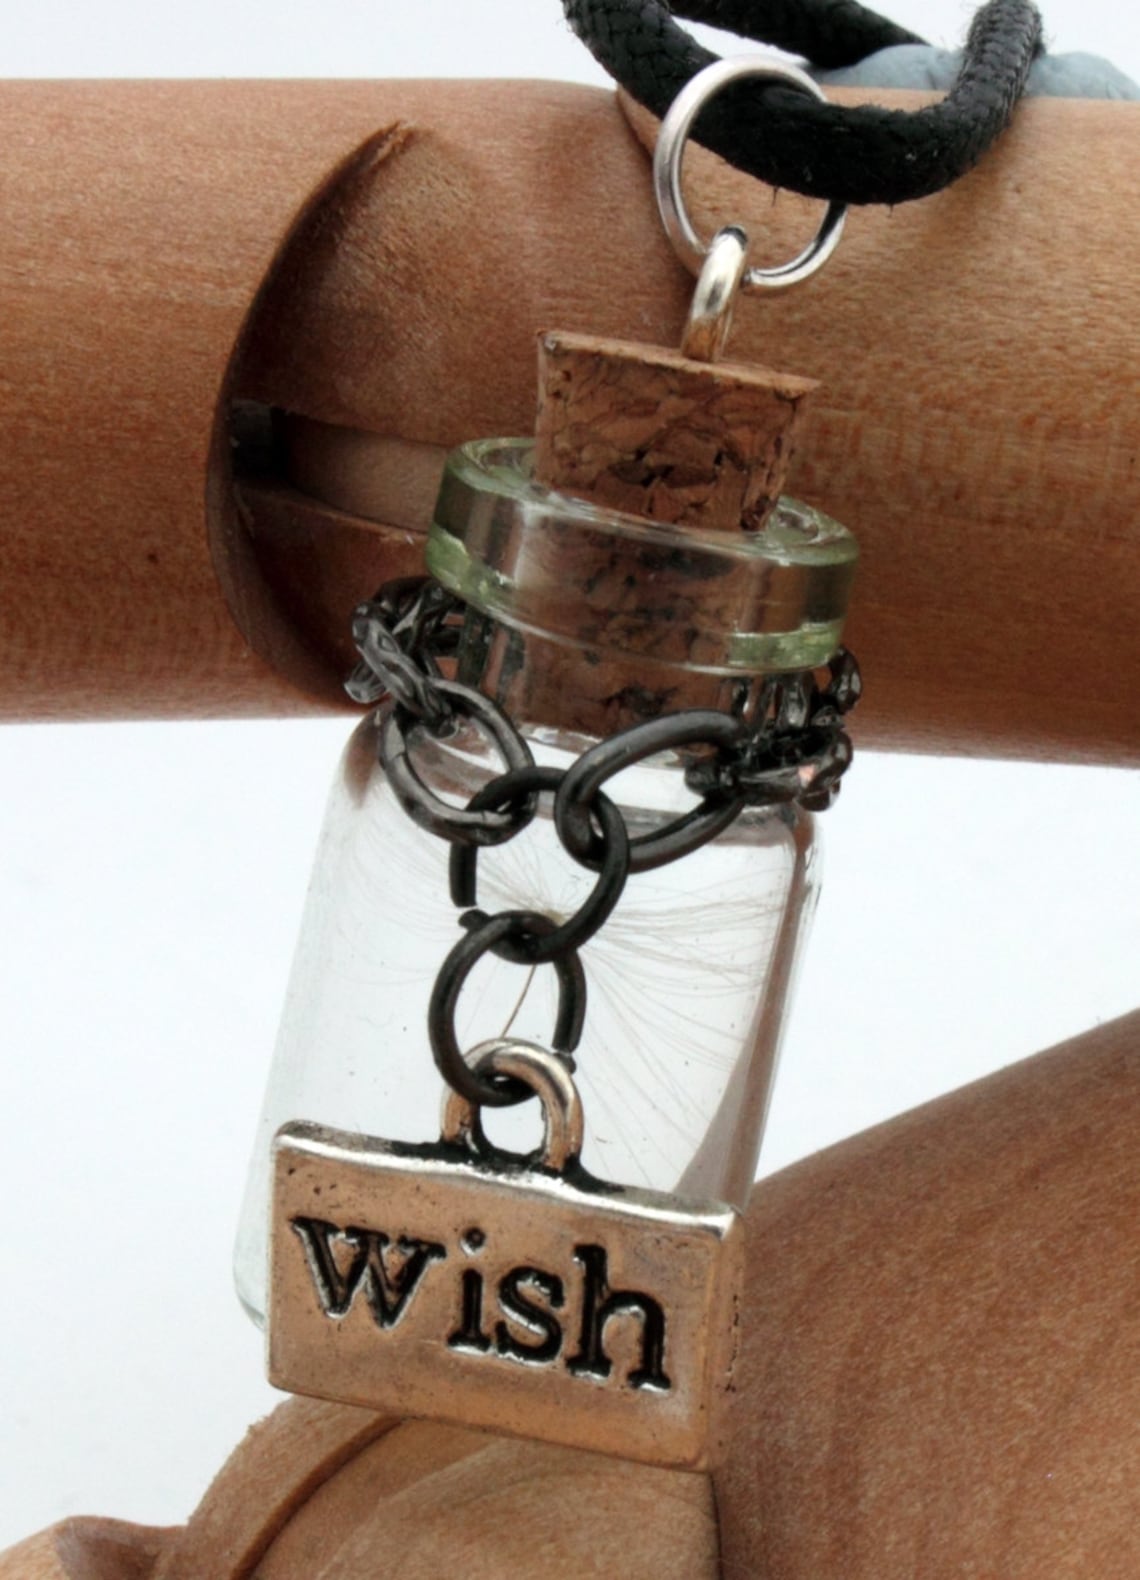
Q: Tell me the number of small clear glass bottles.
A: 1